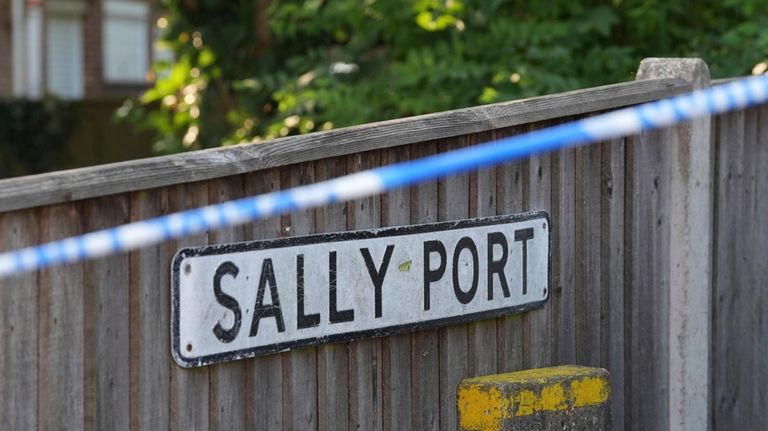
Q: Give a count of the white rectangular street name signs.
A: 1